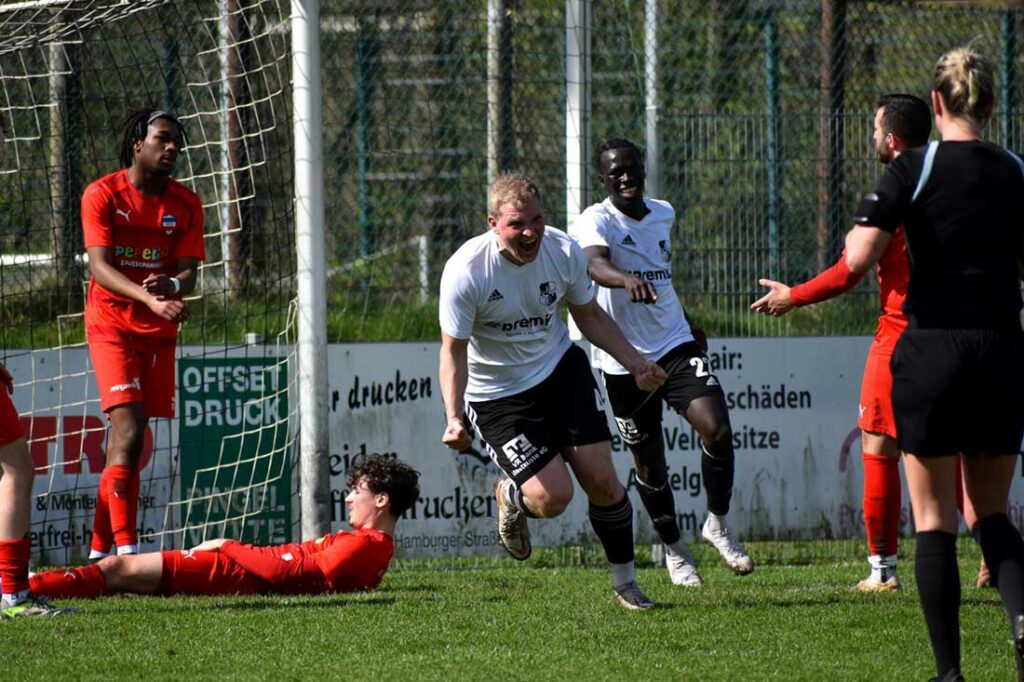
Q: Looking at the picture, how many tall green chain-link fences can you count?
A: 1